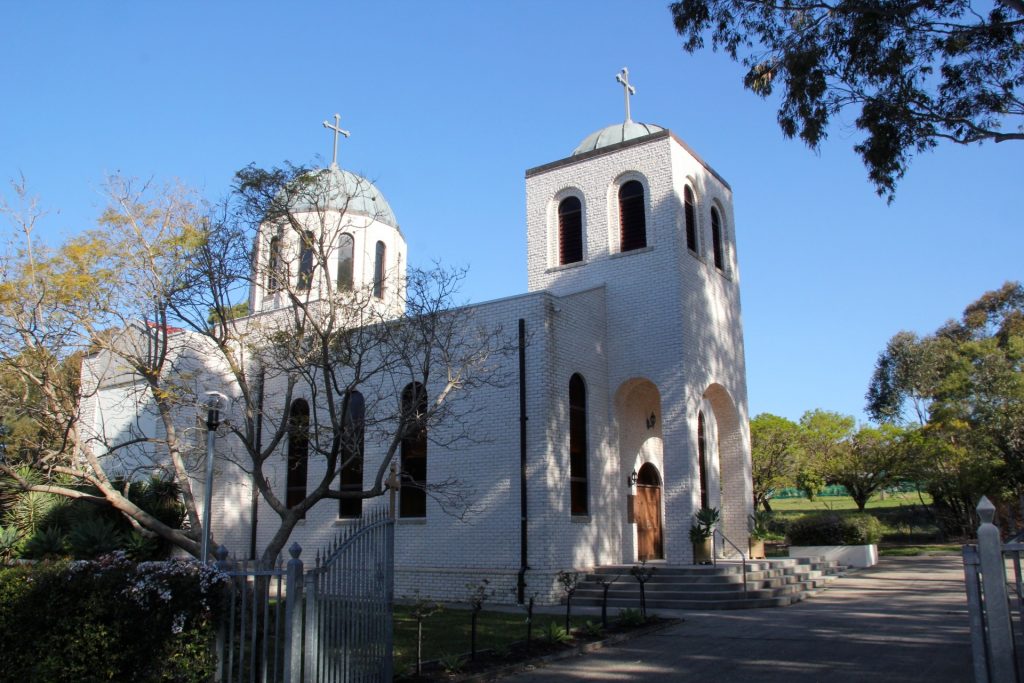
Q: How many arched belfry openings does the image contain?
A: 4